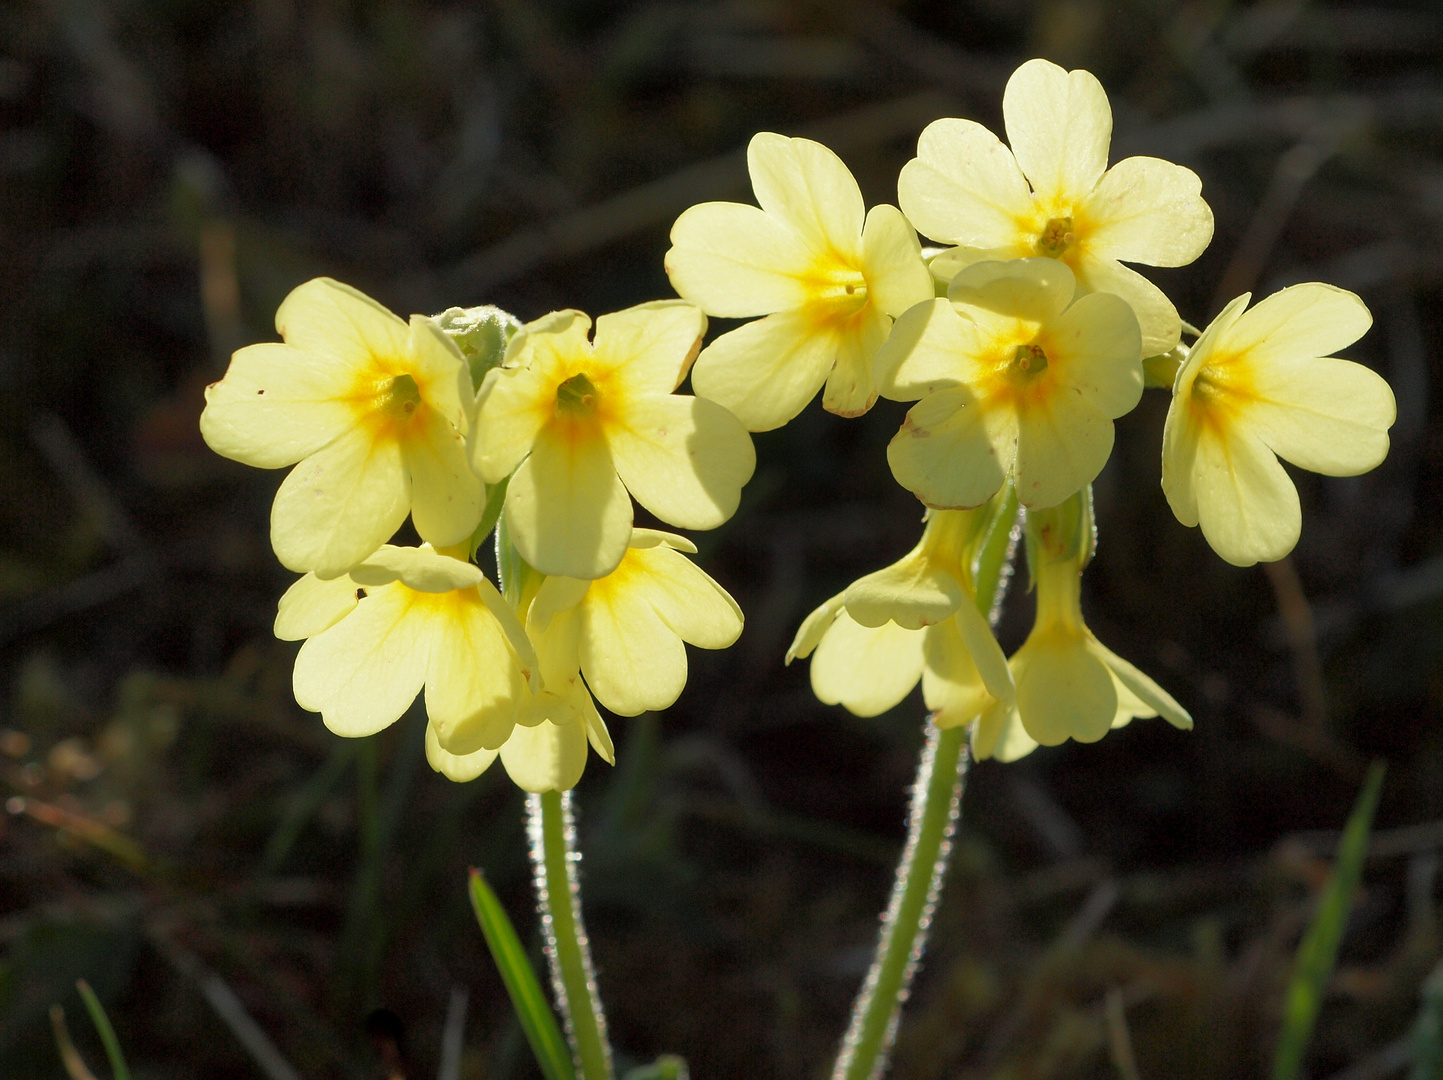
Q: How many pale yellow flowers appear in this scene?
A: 11